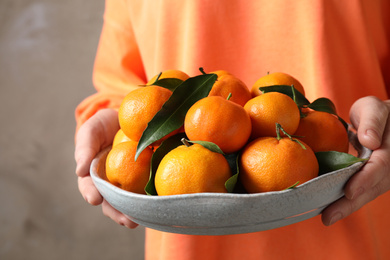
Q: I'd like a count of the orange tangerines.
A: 11